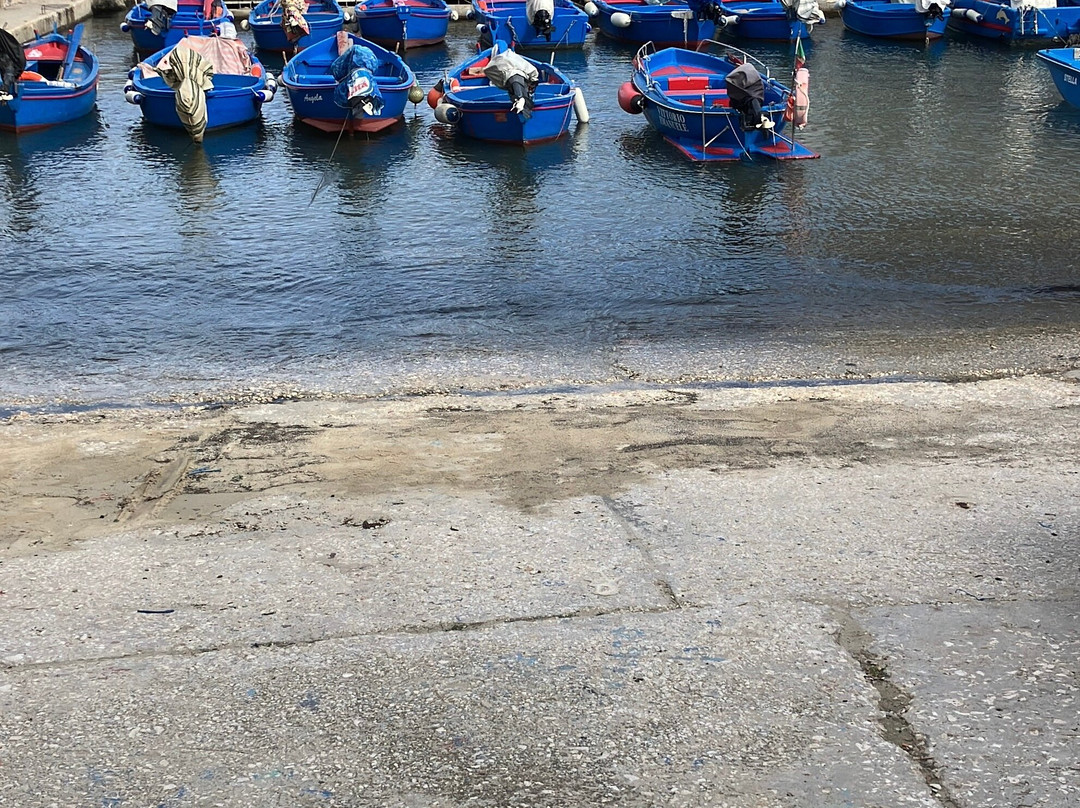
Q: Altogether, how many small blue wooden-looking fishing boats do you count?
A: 14